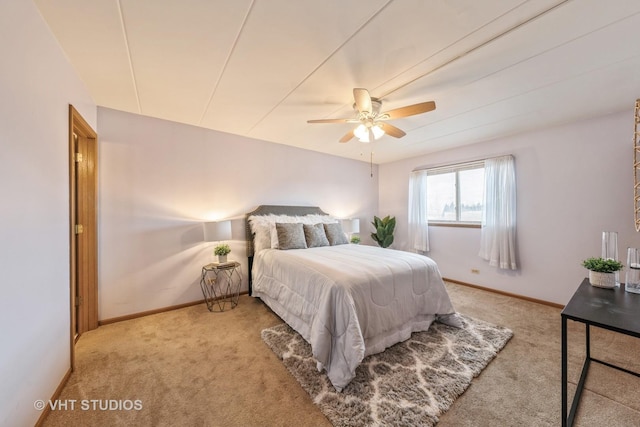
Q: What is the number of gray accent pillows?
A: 3